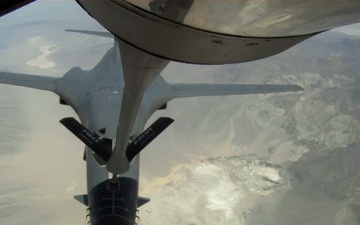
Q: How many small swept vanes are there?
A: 2